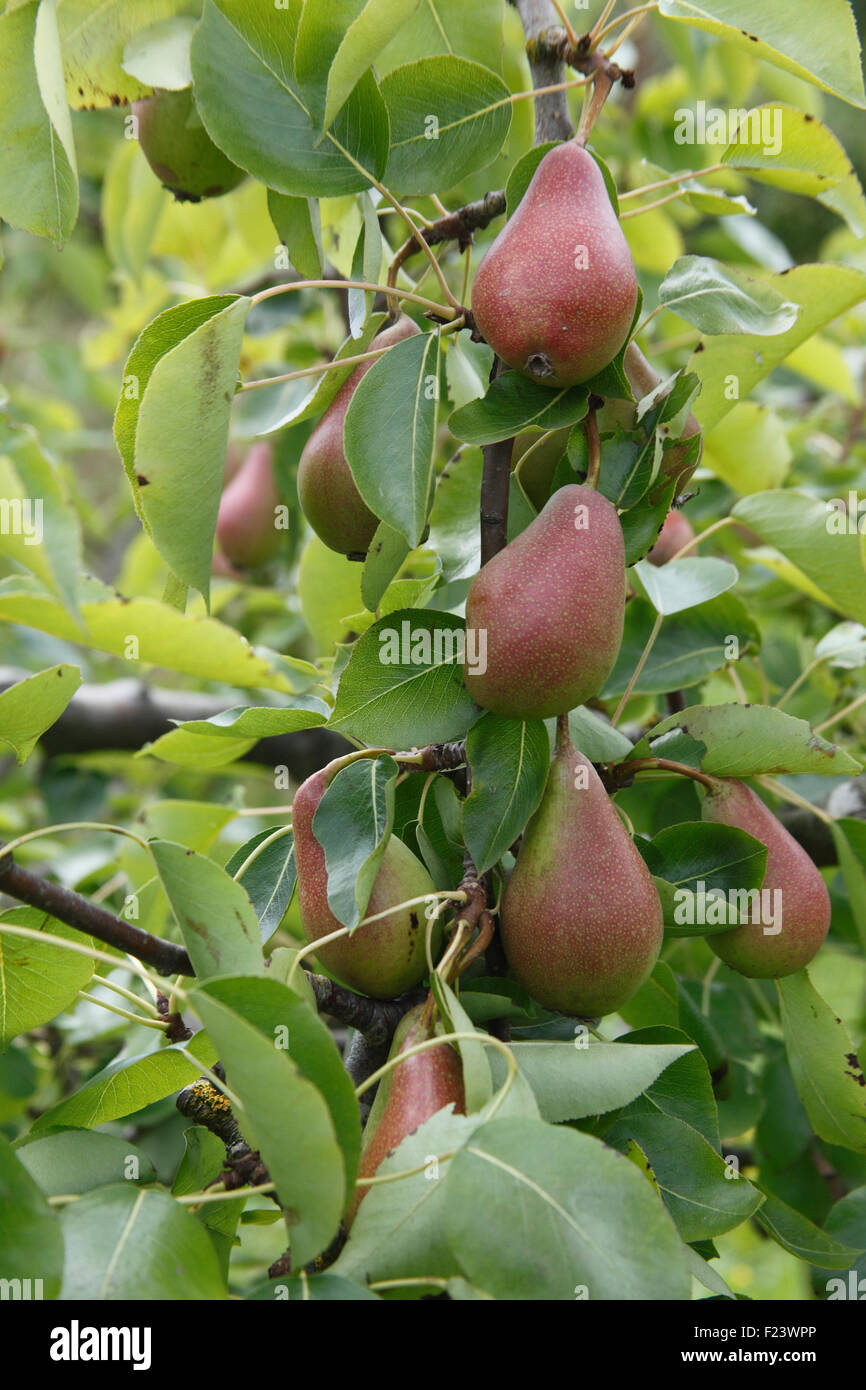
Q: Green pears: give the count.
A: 1